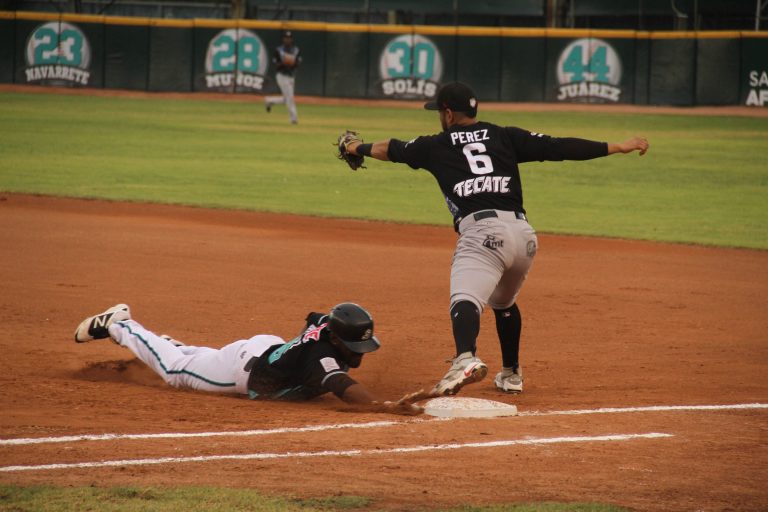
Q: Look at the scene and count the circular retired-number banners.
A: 4